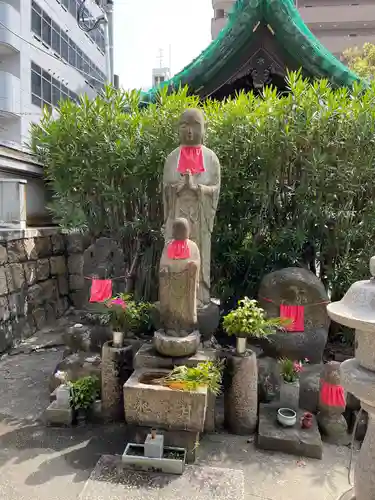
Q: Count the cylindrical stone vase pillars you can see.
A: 2